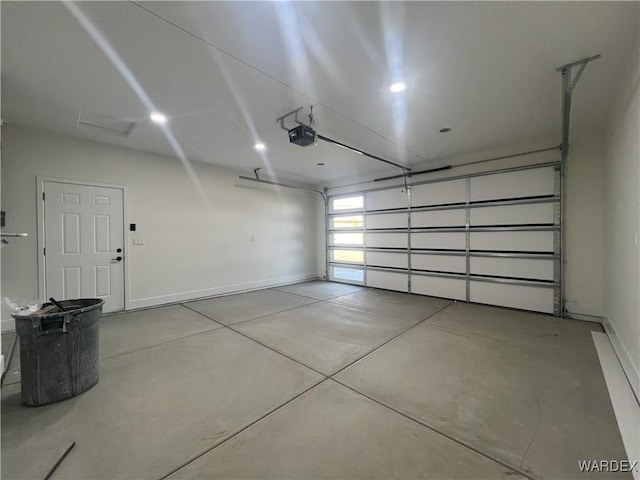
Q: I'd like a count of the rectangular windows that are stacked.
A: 5